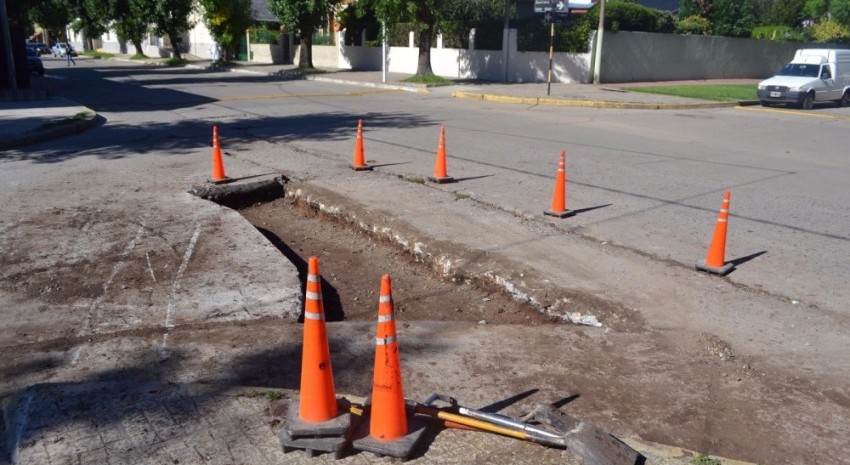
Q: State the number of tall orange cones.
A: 7